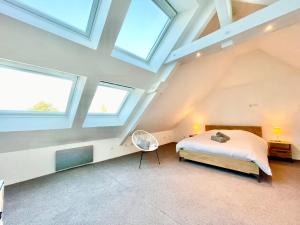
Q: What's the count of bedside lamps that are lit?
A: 2